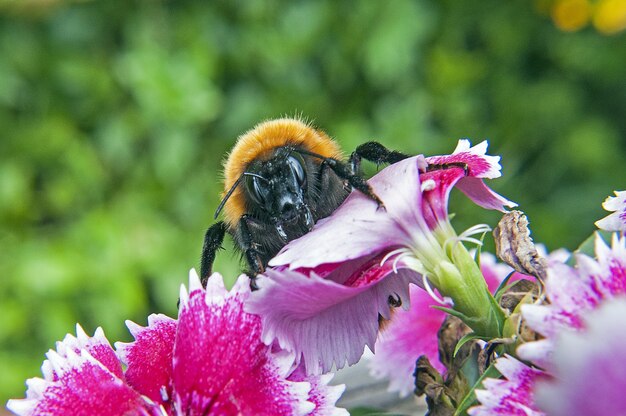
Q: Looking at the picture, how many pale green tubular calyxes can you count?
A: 1